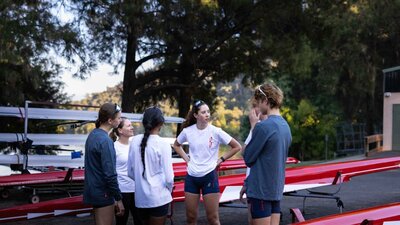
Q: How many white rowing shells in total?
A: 3